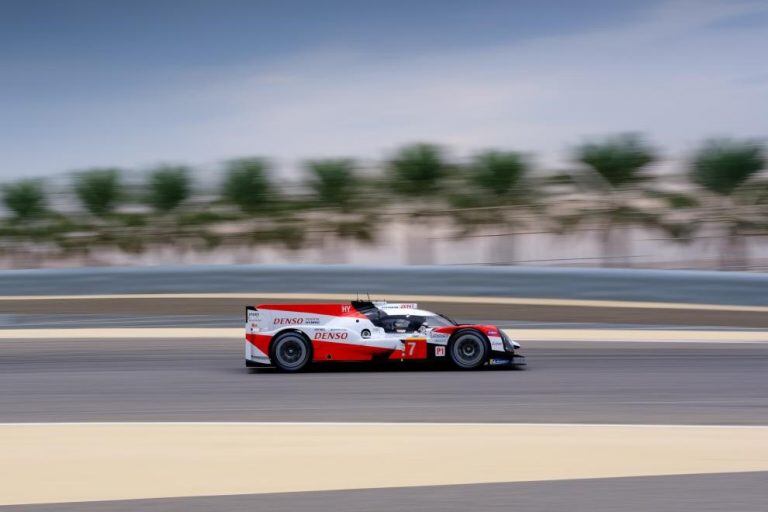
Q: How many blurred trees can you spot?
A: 9